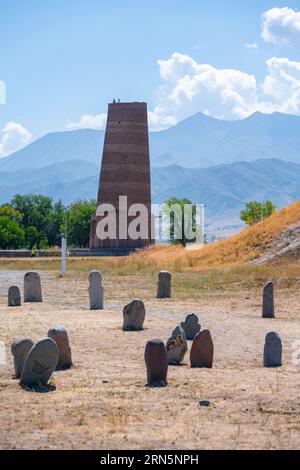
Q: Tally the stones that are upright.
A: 14